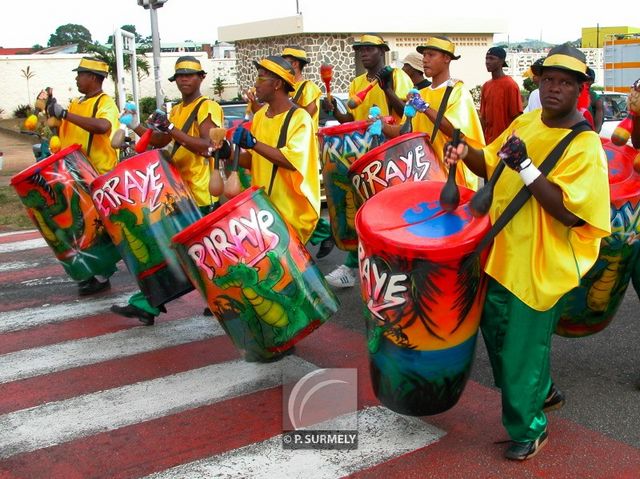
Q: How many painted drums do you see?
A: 7